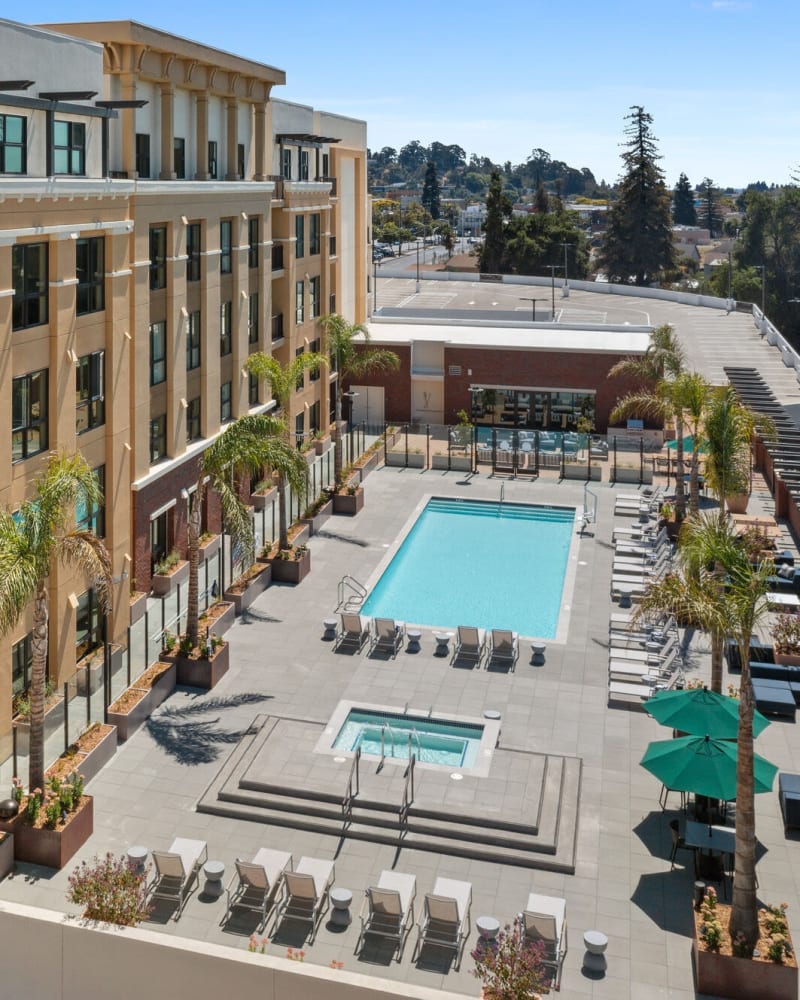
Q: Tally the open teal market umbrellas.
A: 3